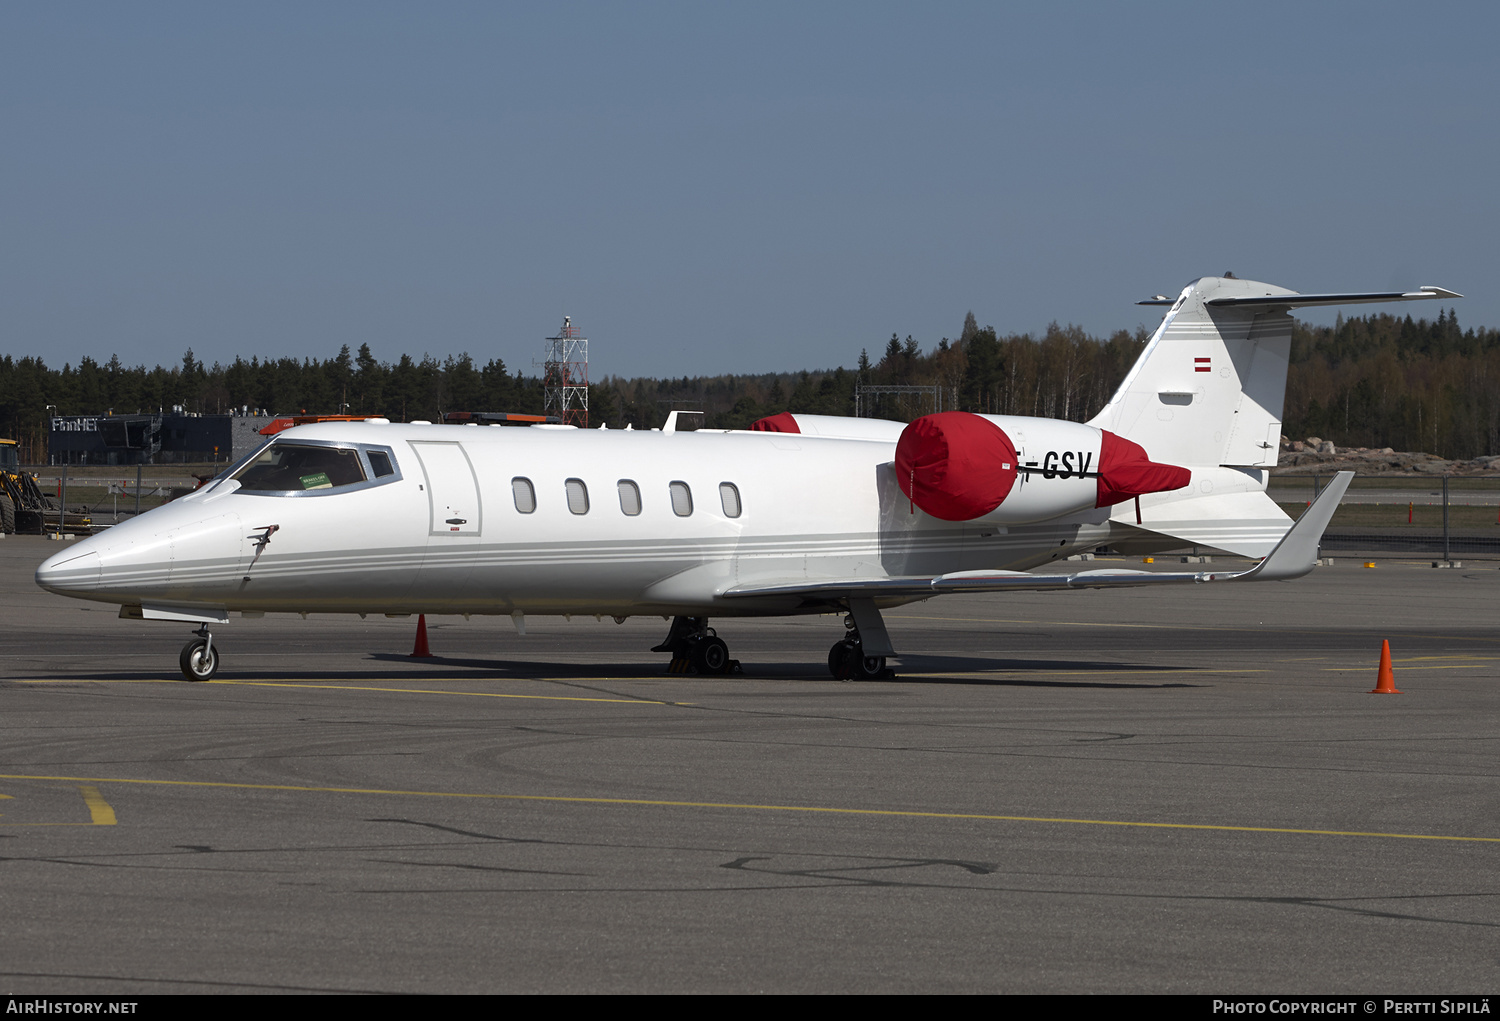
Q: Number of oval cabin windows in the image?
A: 5